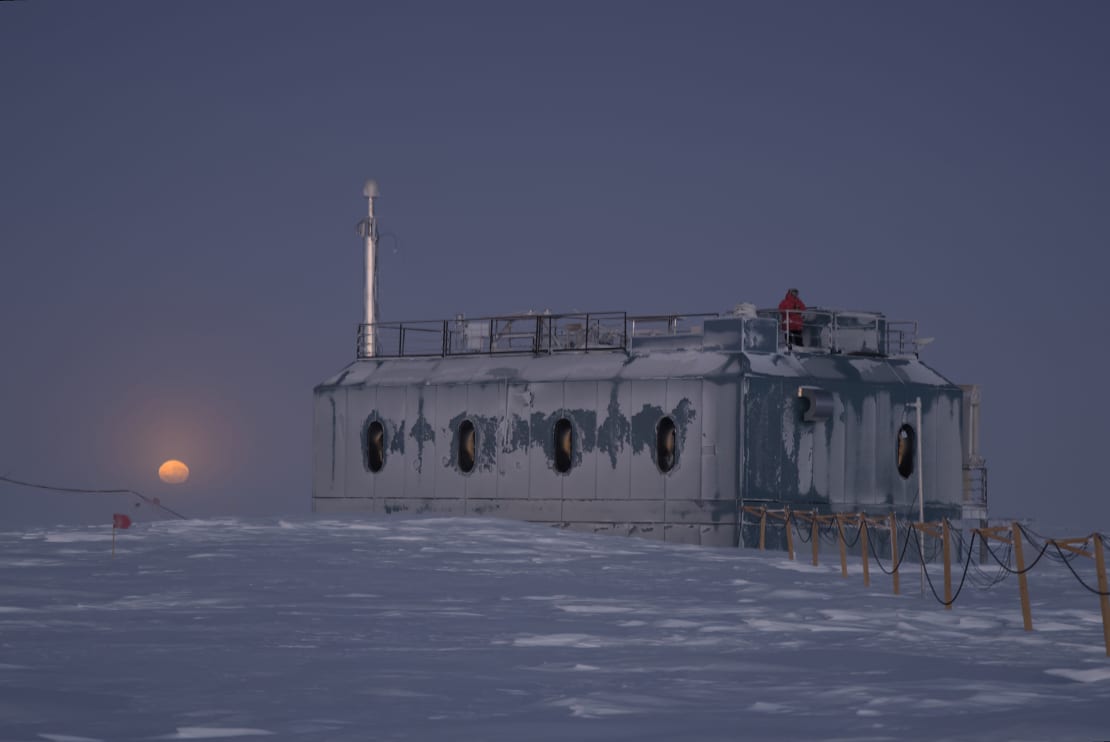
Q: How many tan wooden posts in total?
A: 9